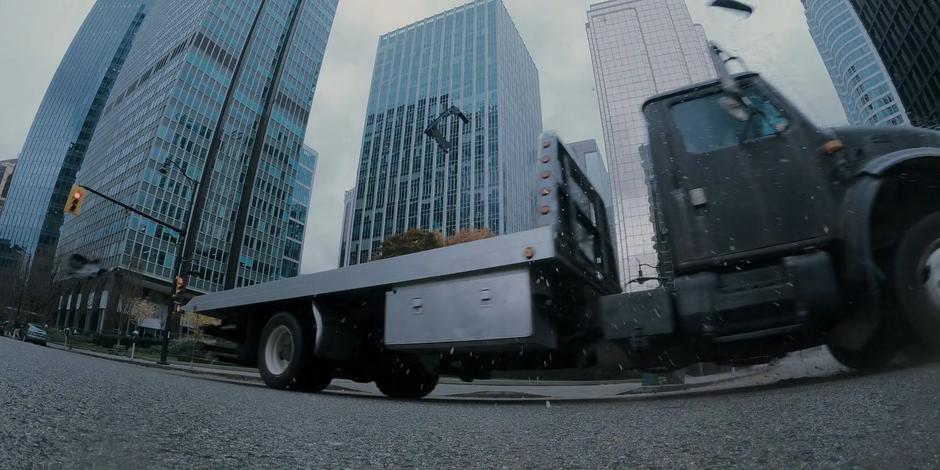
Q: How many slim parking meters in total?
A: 2